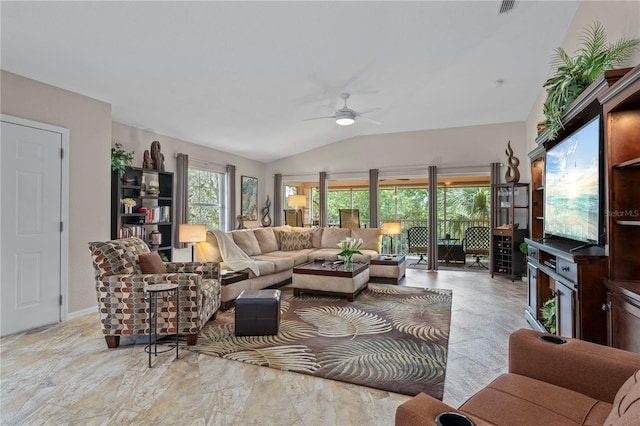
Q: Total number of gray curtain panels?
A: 7